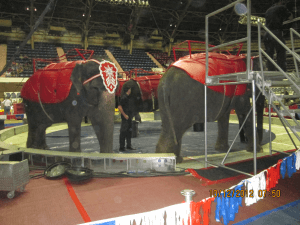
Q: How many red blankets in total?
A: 3